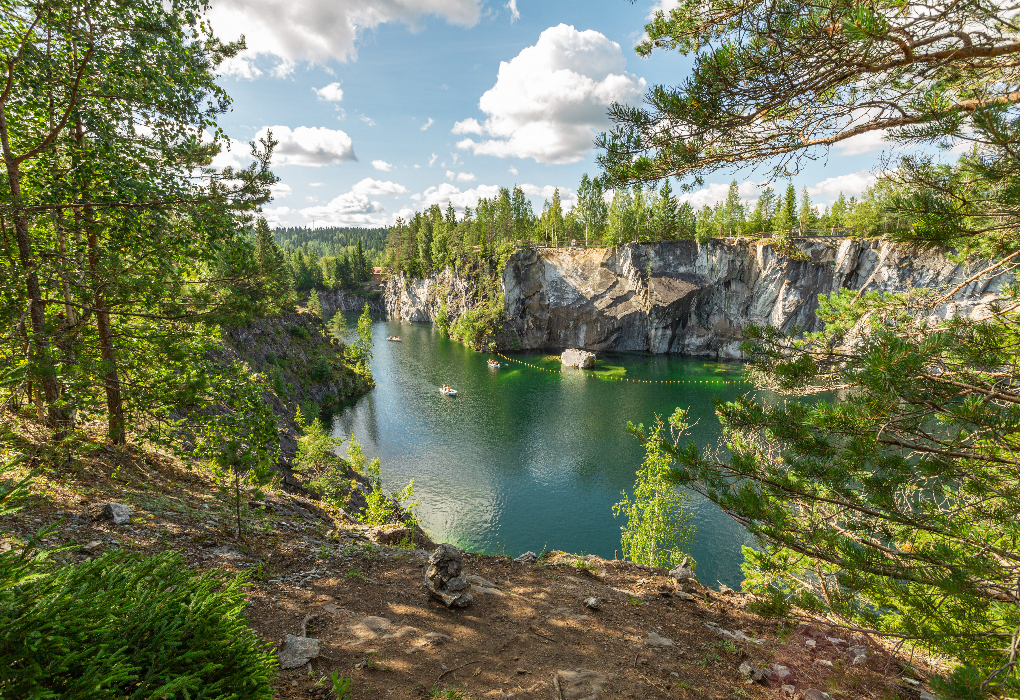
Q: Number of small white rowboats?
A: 3